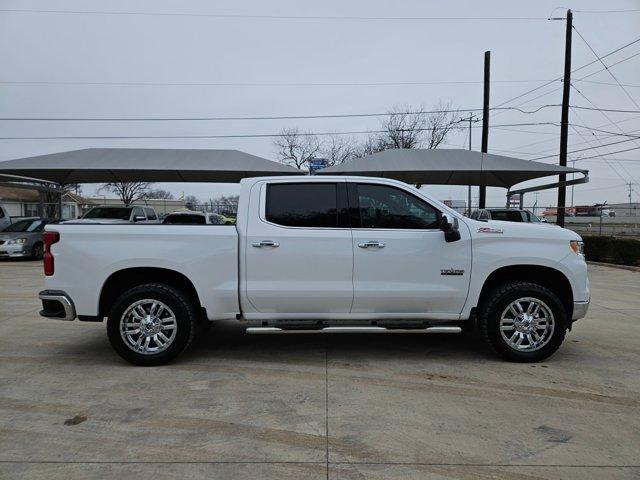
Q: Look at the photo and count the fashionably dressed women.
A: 0